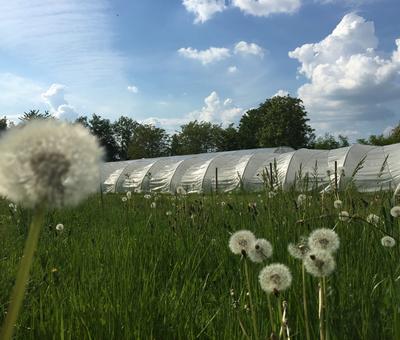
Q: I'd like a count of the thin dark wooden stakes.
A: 3